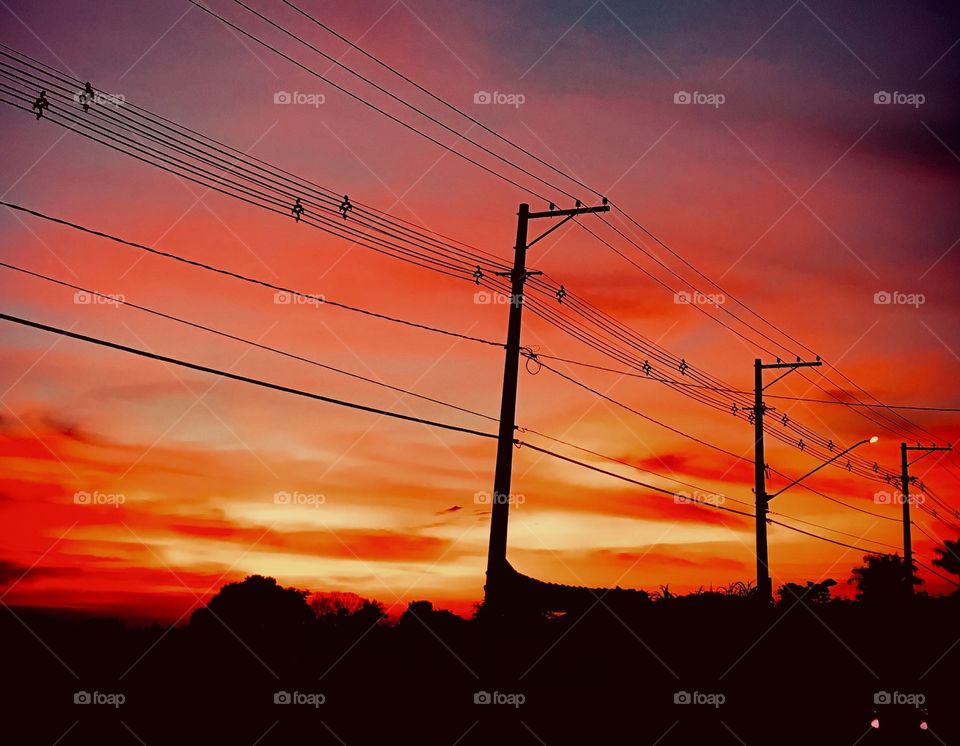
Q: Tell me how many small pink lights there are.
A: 2